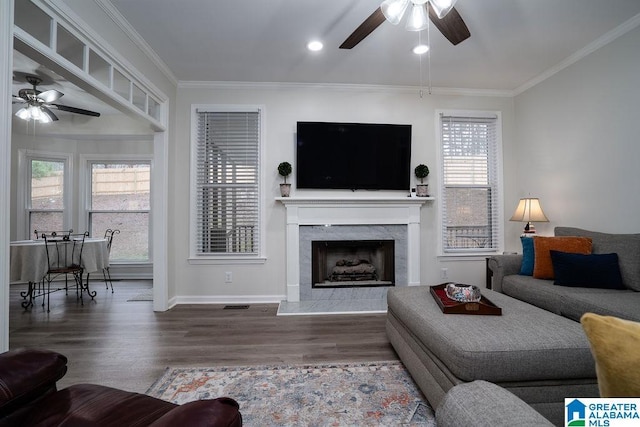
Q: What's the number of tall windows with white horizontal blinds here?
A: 2